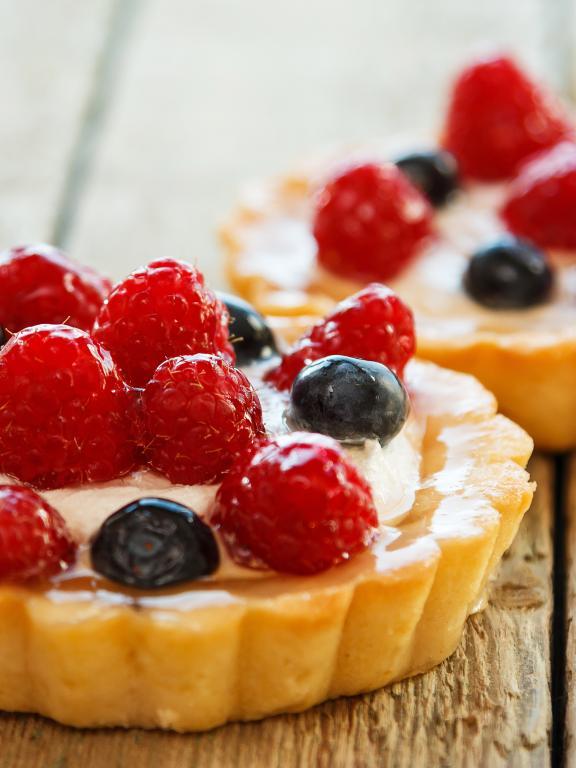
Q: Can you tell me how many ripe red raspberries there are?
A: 10